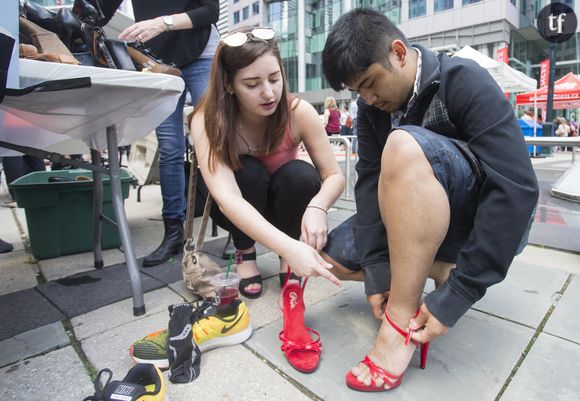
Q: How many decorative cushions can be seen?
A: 0